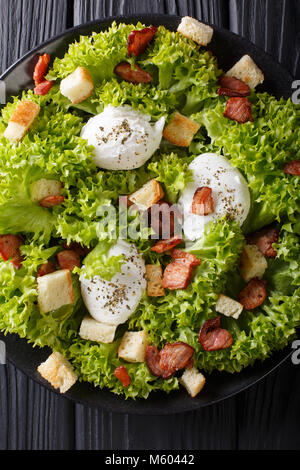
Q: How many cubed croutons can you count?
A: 15